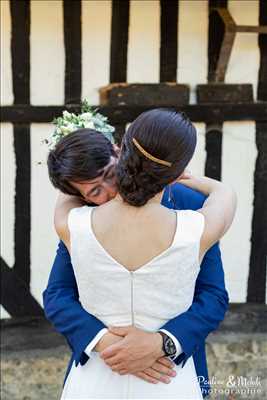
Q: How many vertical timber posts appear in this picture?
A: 6